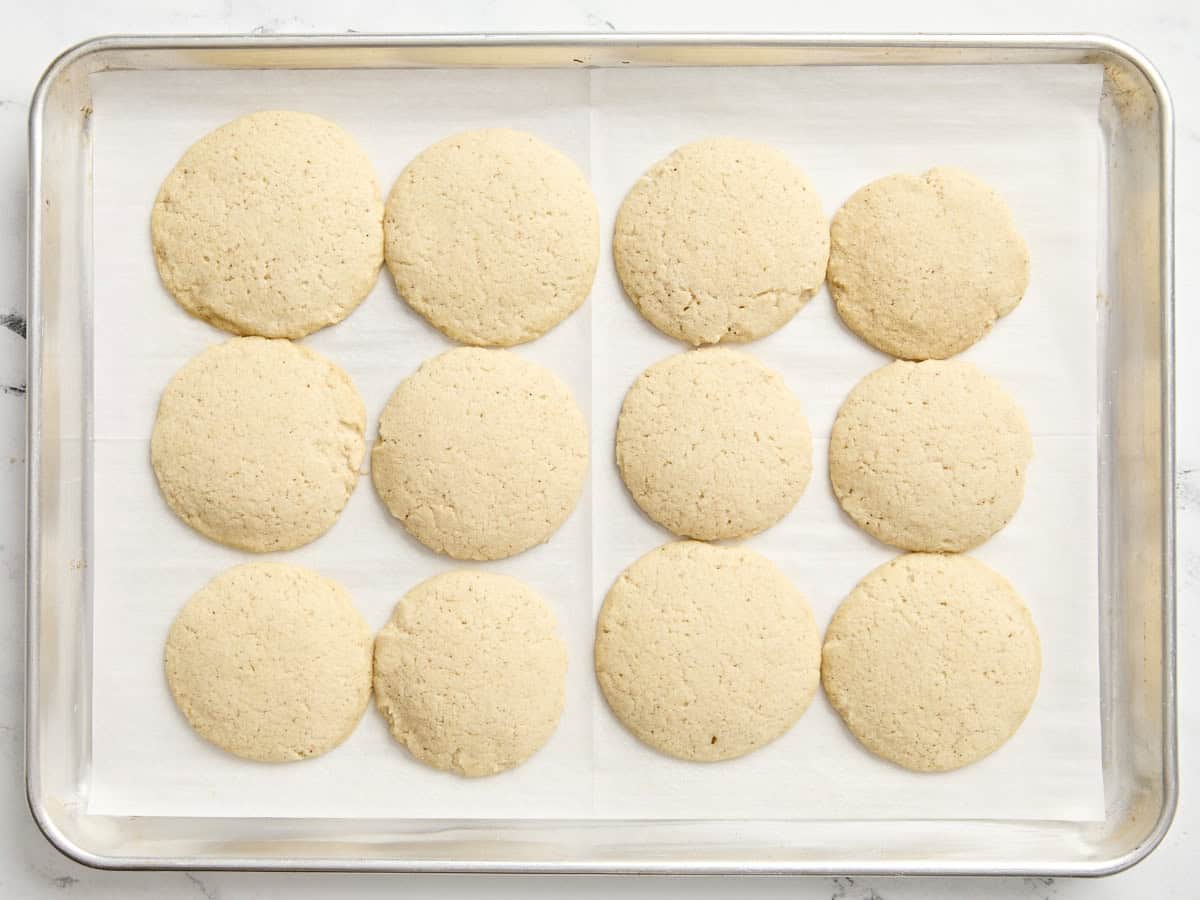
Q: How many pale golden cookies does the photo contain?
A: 12